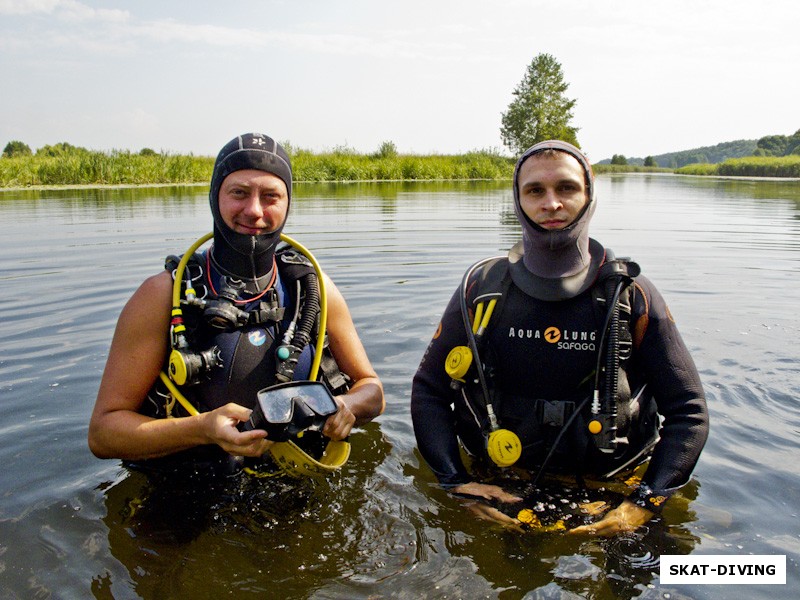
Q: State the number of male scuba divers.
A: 2